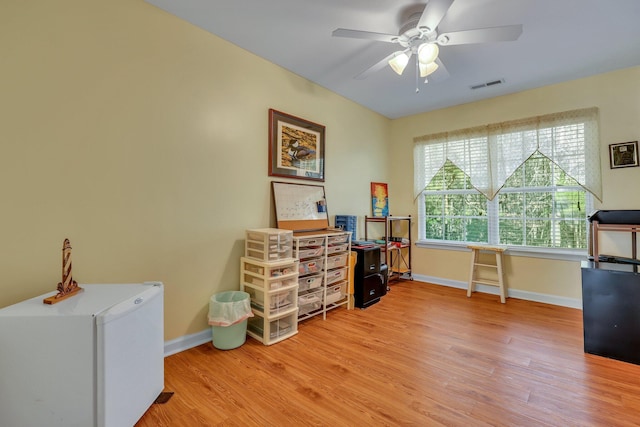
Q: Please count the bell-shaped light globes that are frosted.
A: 3